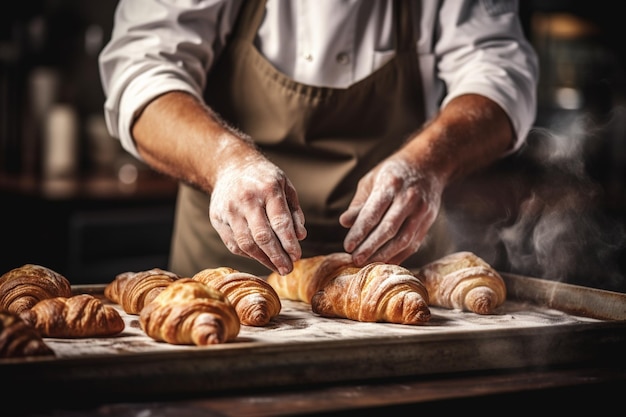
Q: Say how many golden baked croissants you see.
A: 9